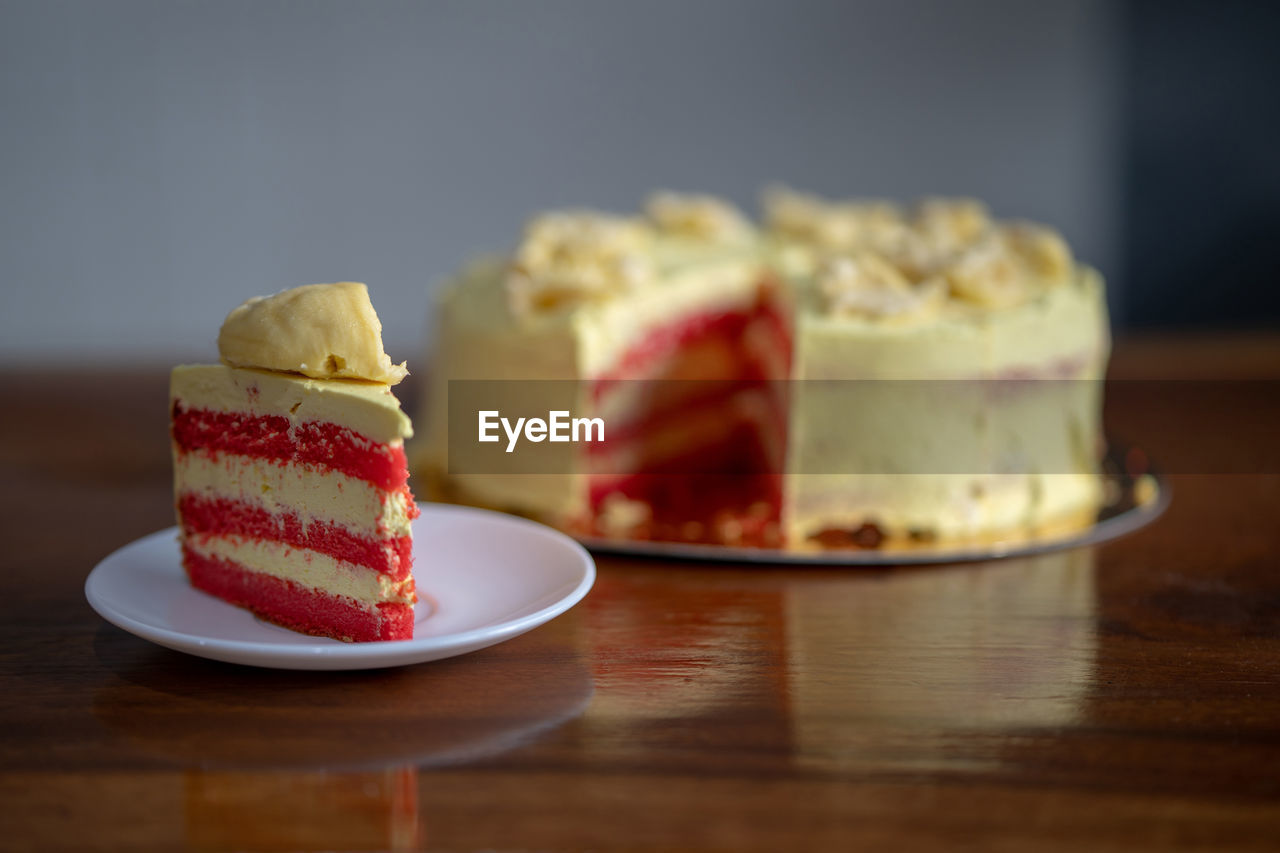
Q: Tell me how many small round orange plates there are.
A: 0